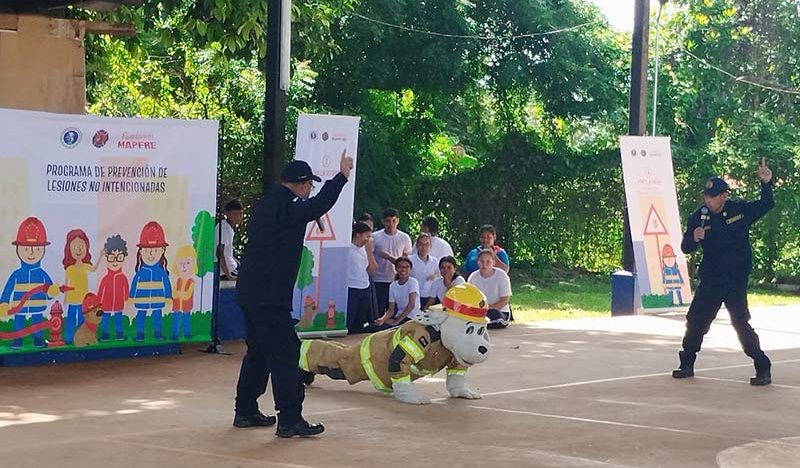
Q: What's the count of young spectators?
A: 10